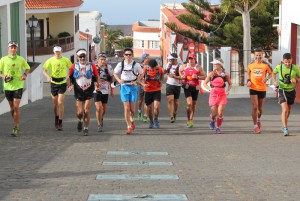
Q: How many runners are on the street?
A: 12